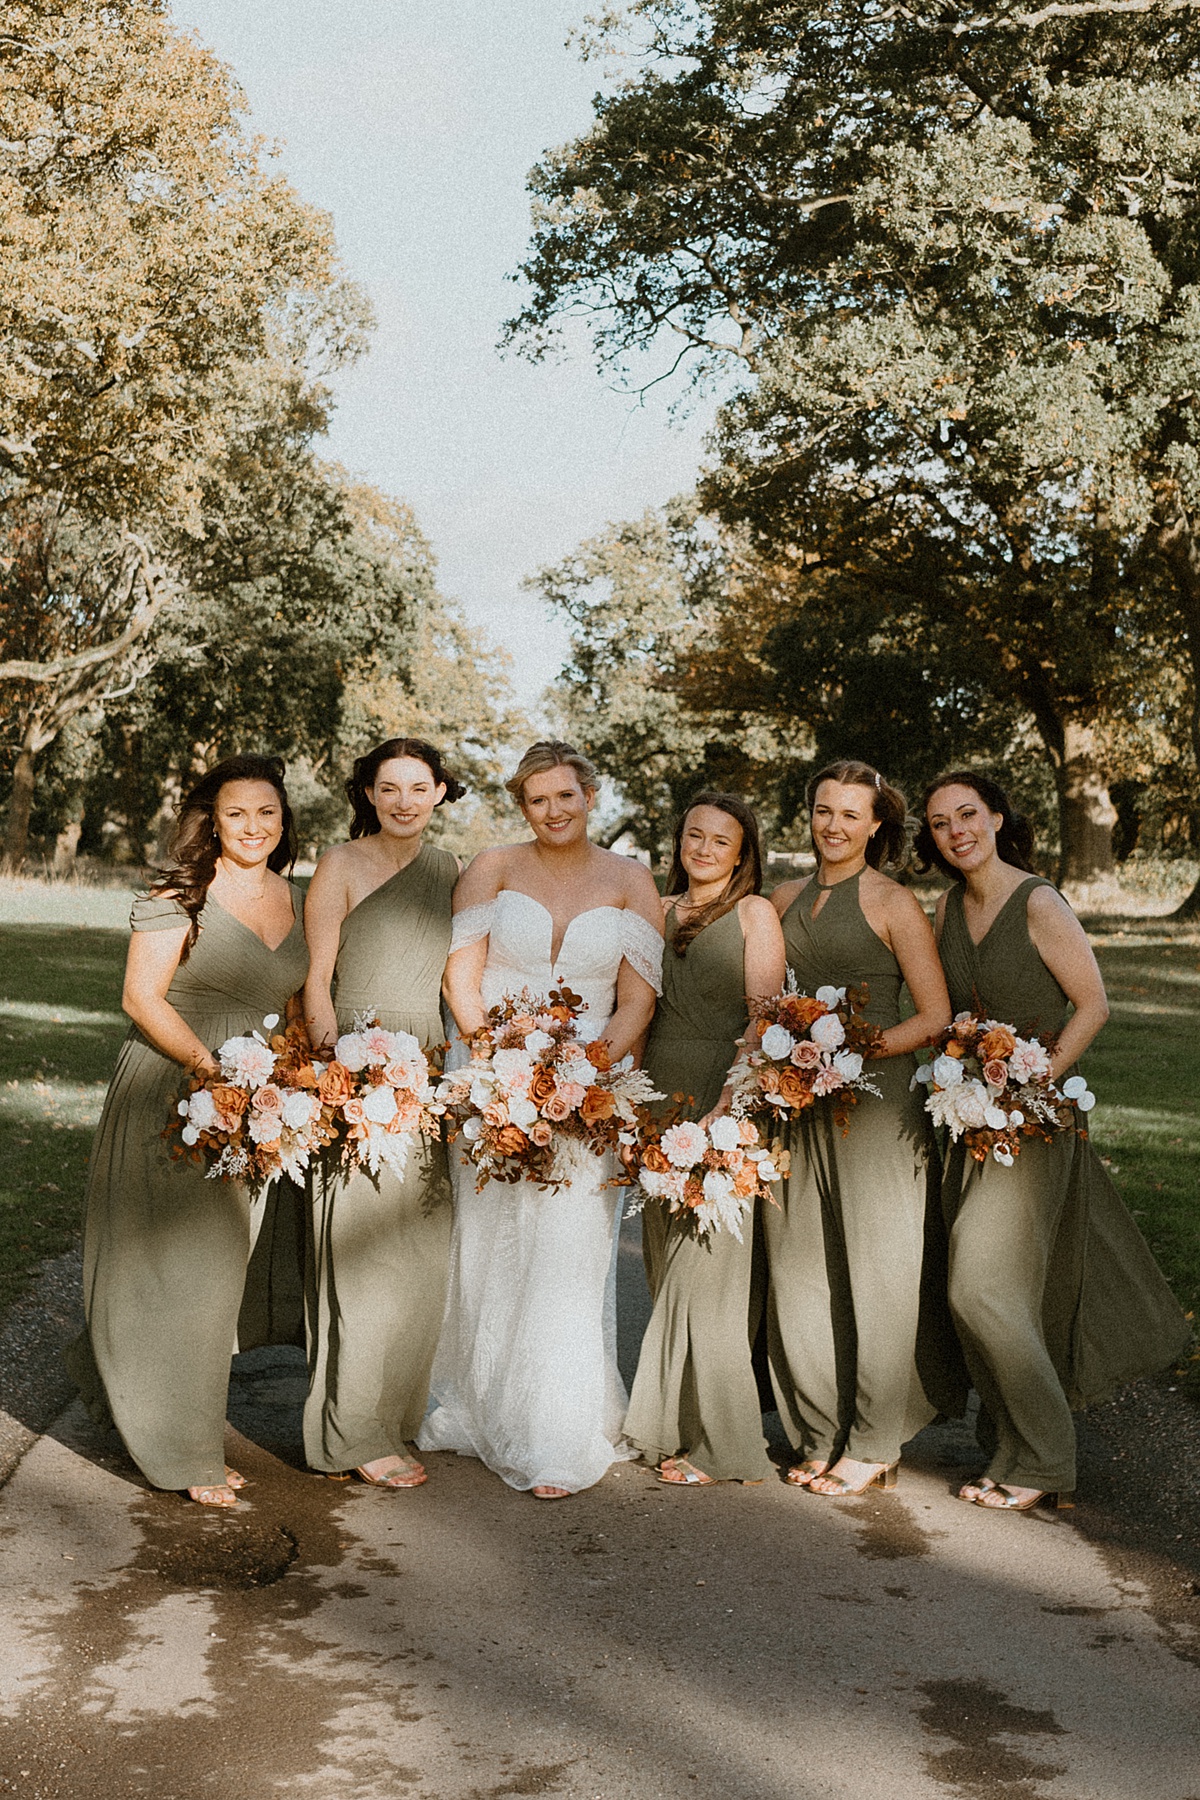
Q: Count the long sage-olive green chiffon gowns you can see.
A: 5